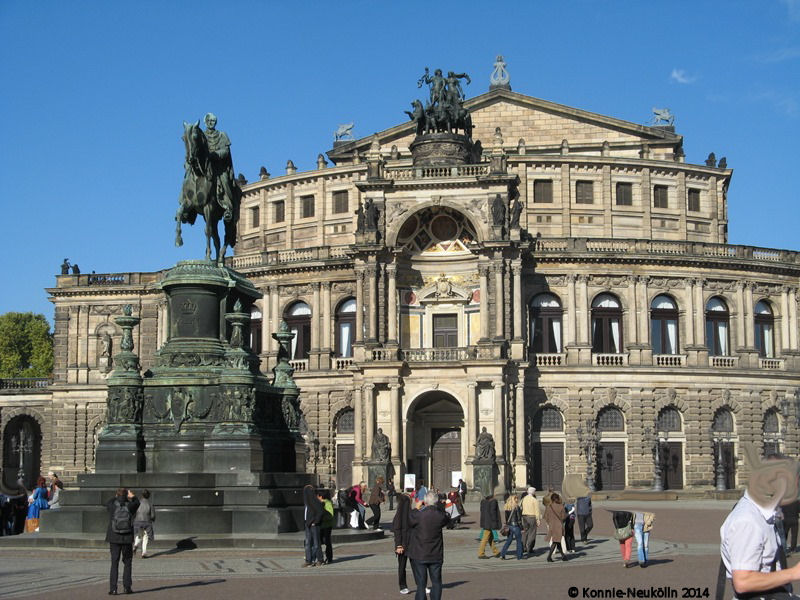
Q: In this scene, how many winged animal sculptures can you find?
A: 2